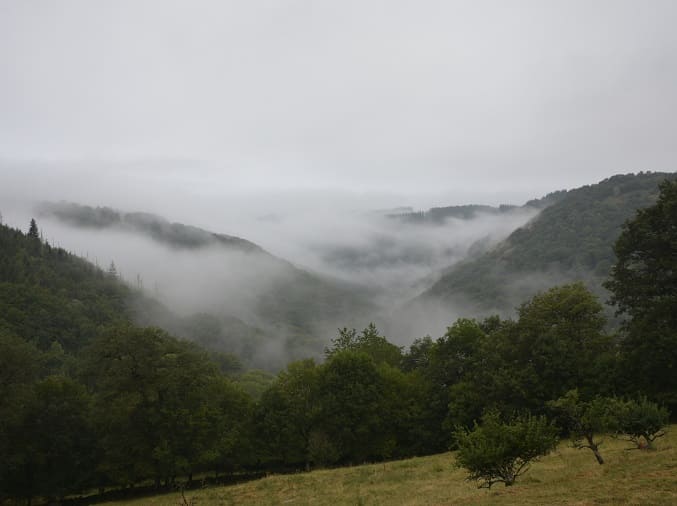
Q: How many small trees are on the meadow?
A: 3